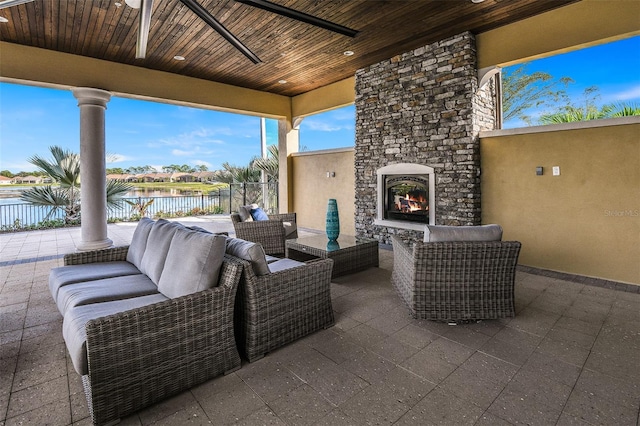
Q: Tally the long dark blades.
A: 2